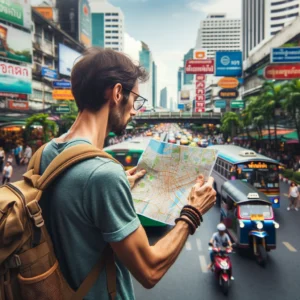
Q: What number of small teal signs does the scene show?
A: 1